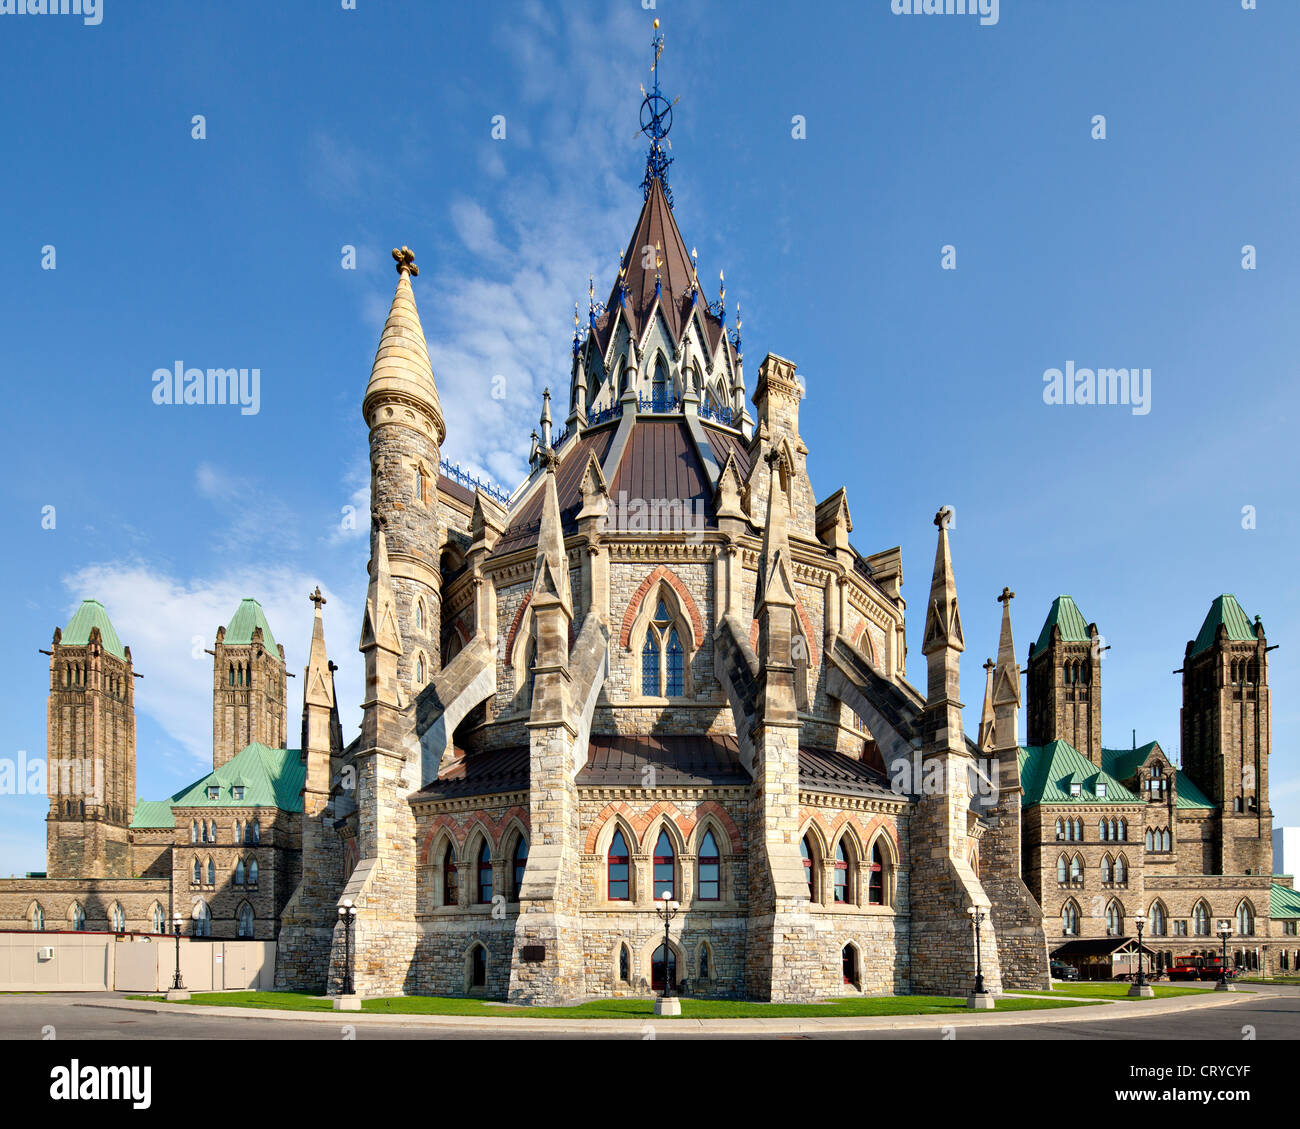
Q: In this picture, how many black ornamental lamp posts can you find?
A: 6